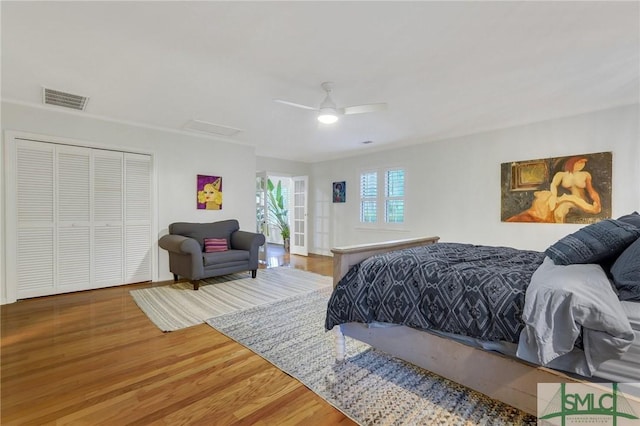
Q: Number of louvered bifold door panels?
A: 4